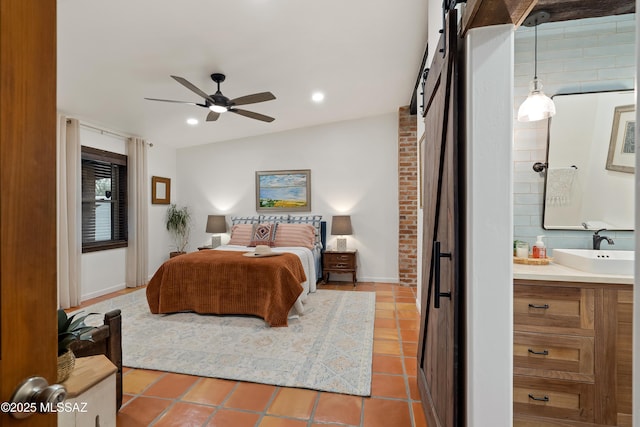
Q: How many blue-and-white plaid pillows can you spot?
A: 3